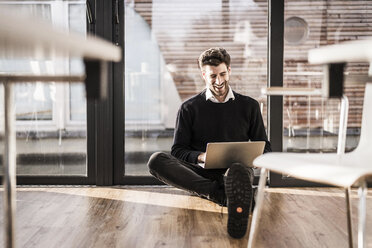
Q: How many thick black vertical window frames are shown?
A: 2